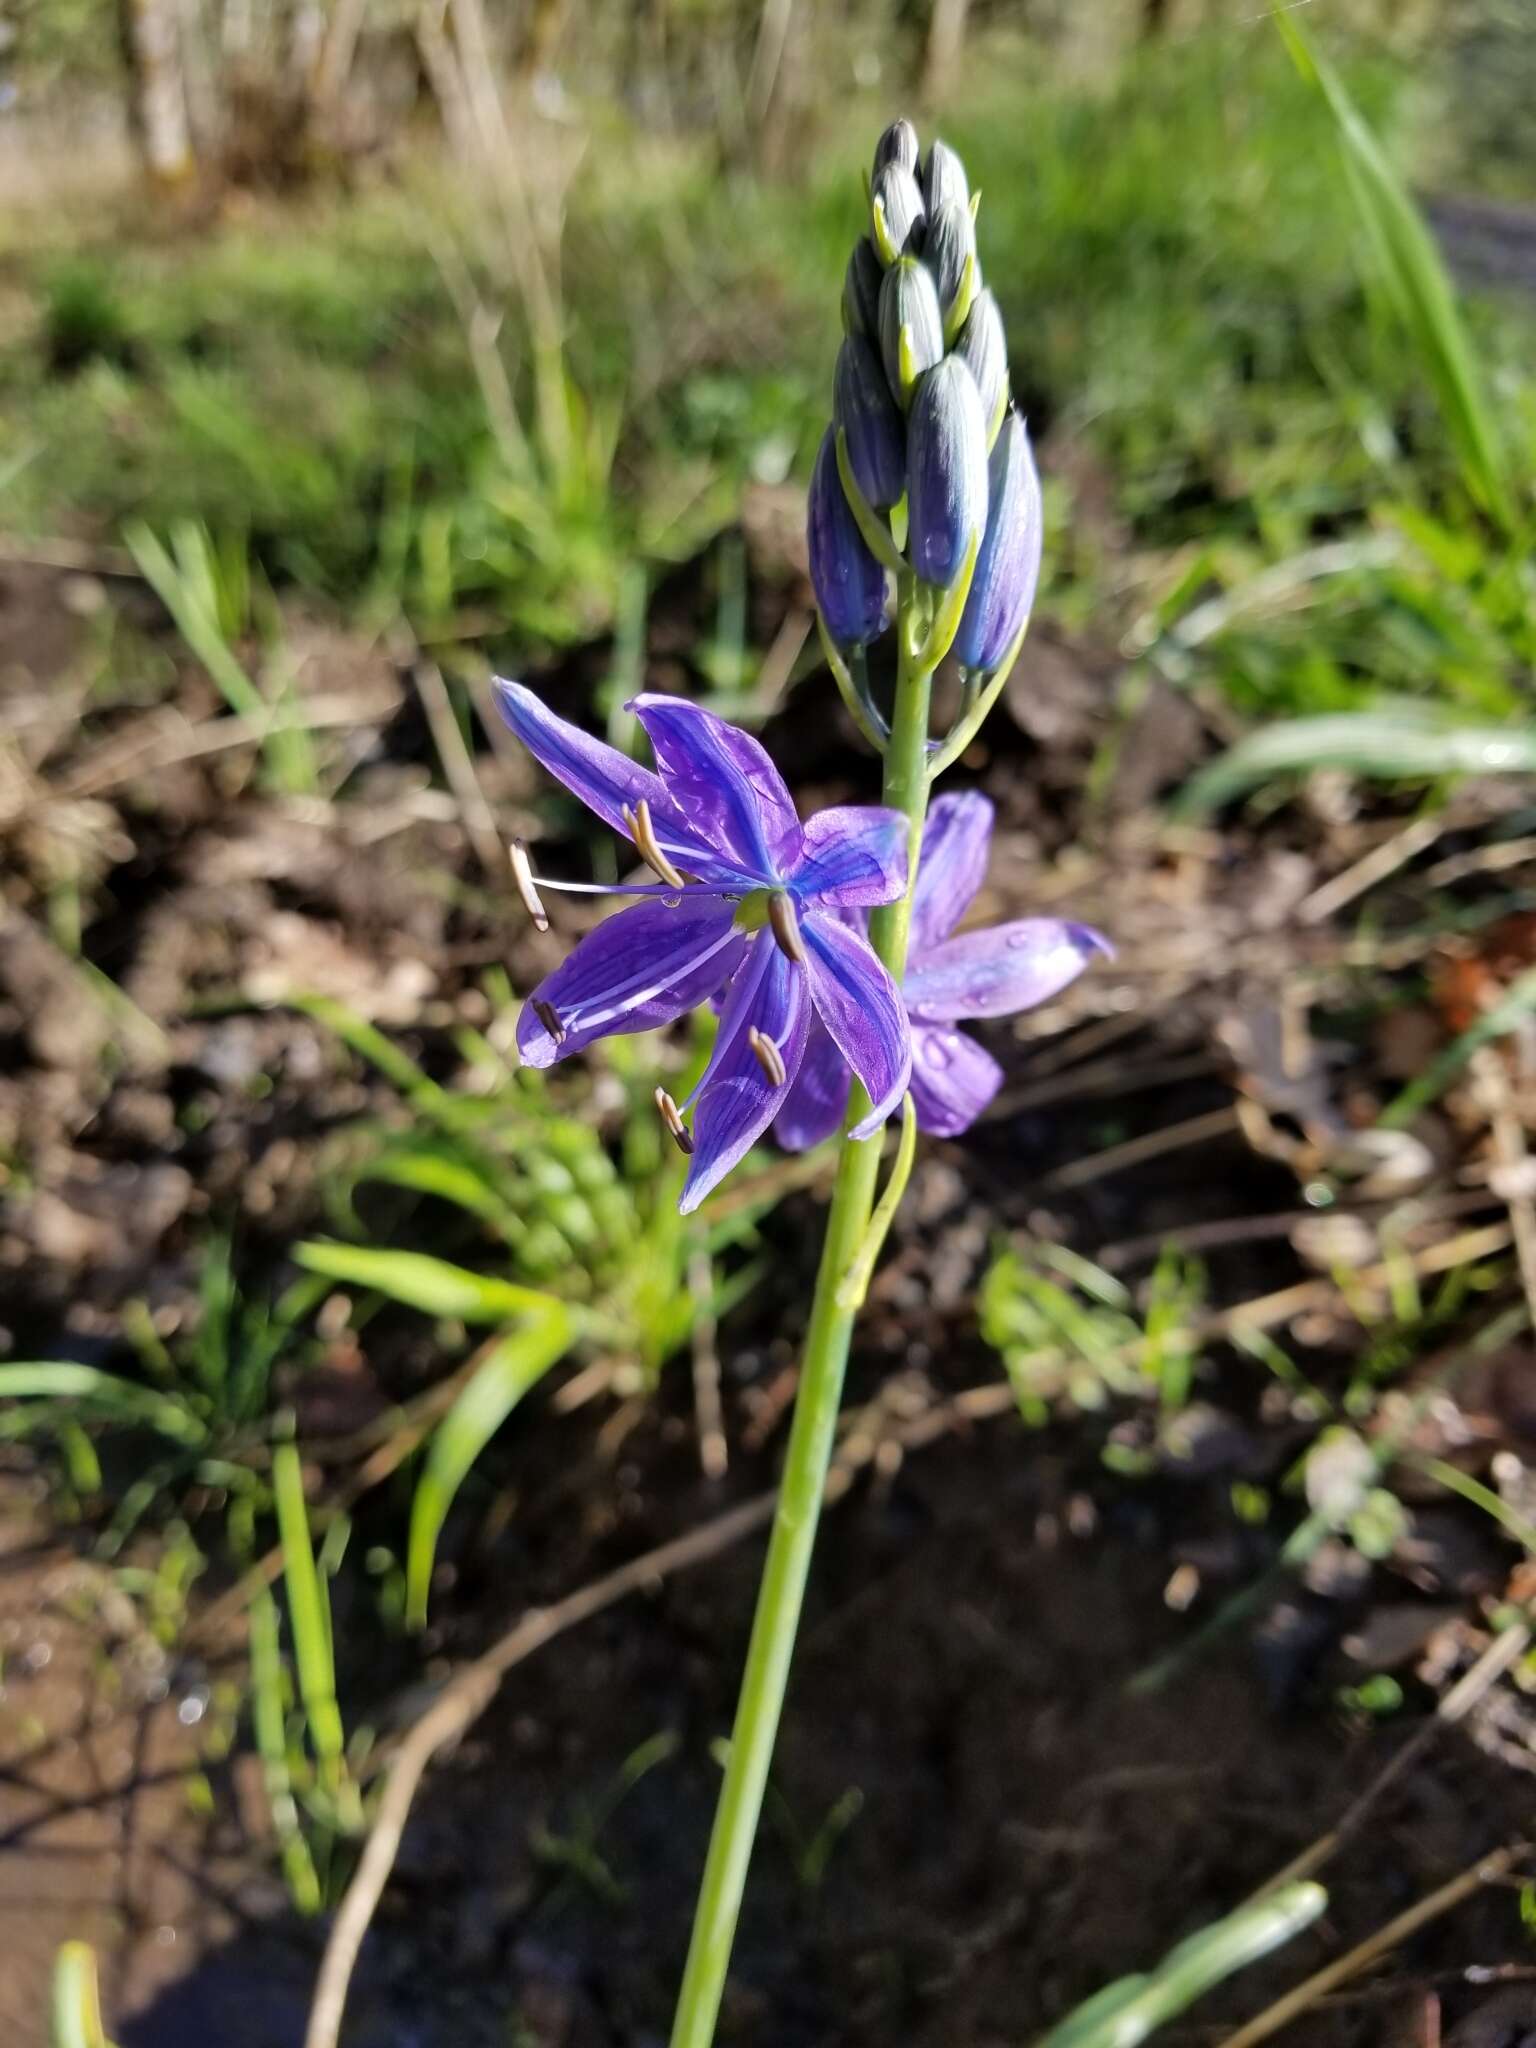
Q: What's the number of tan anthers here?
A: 6